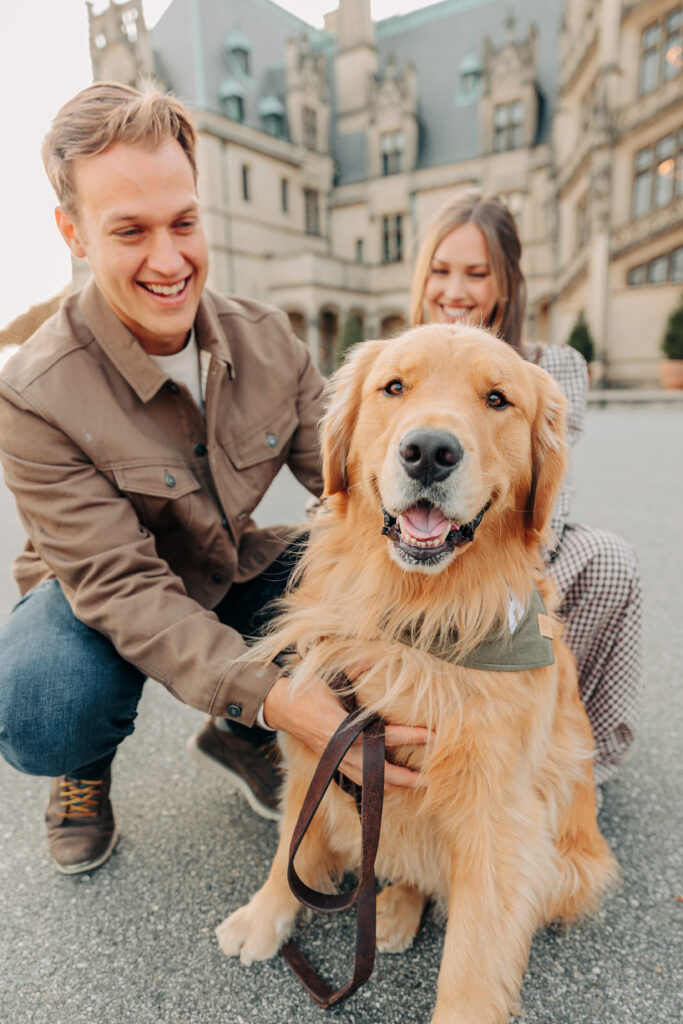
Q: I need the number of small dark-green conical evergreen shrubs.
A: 3